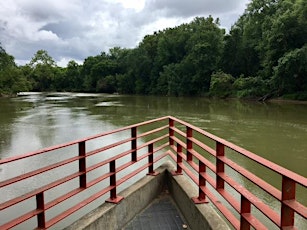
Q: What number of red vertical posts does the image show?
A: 12